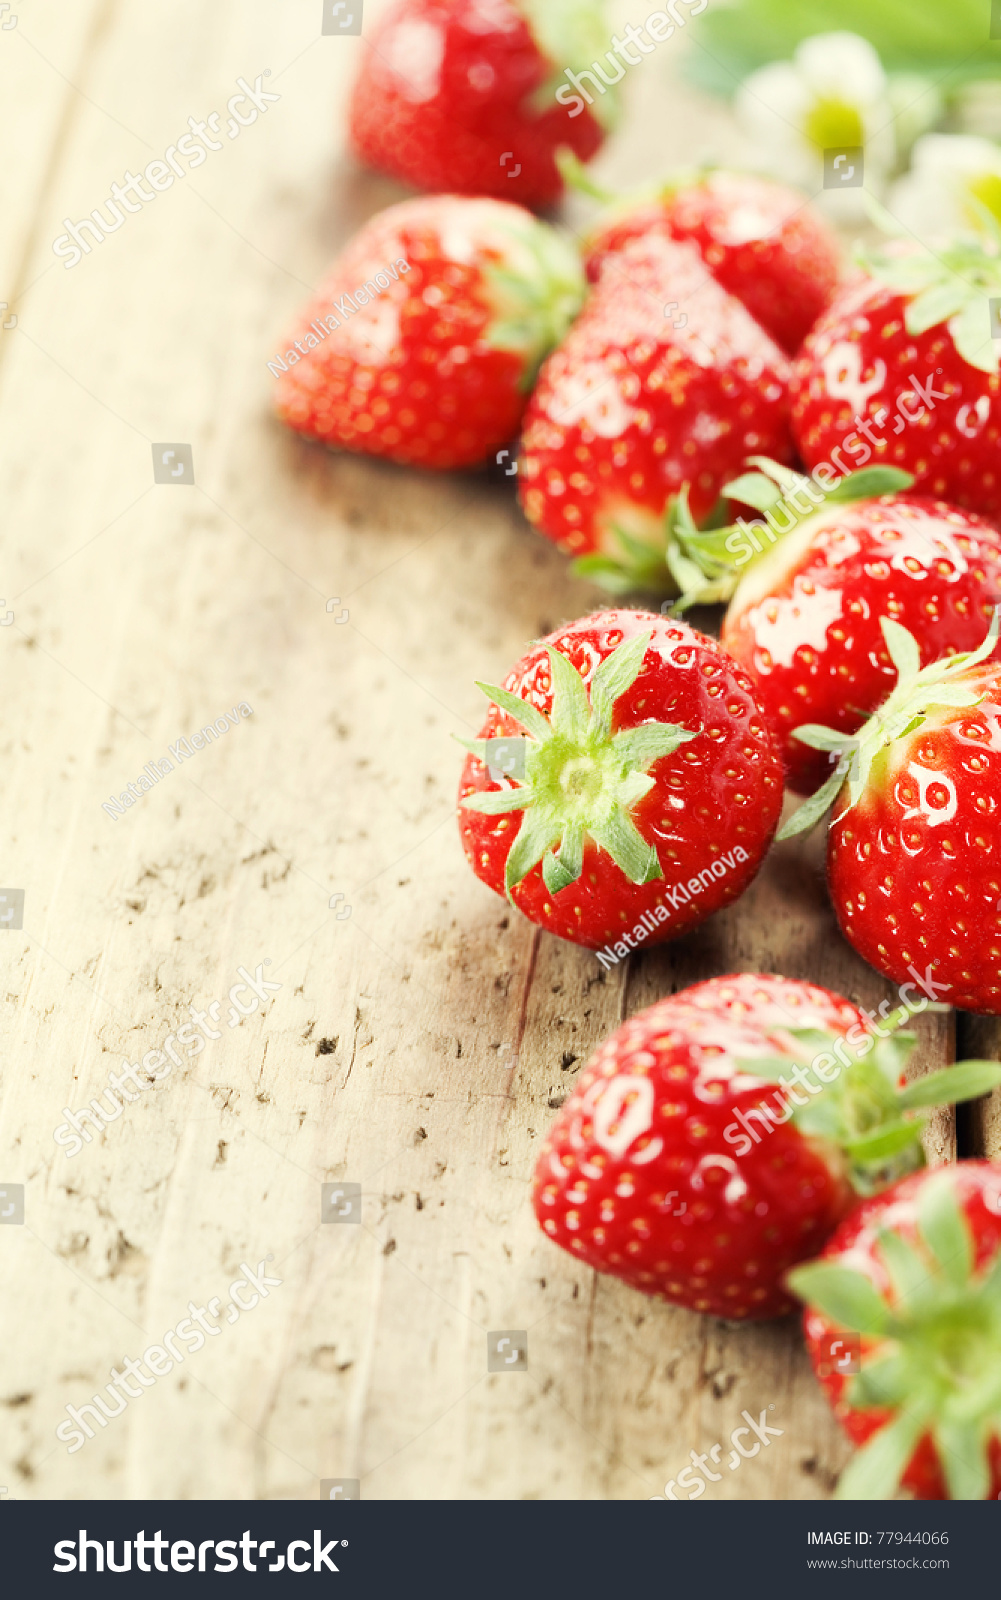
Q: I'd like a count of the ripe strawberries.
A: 10